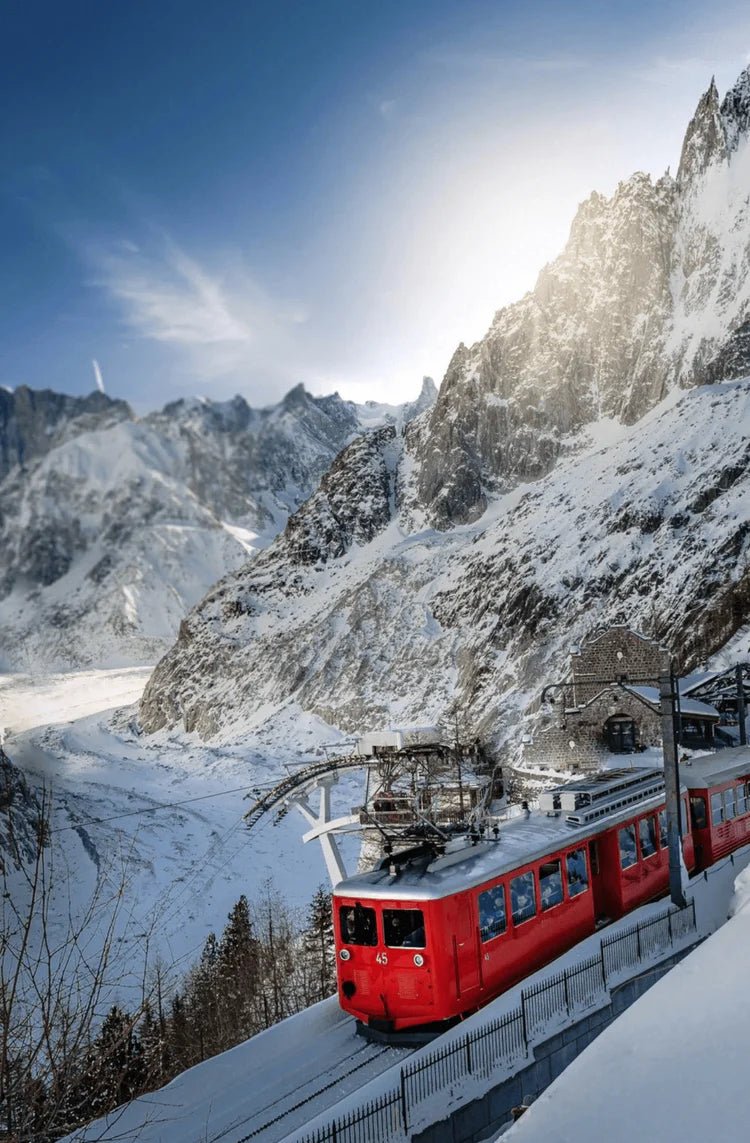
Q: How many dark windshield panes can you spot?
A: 2